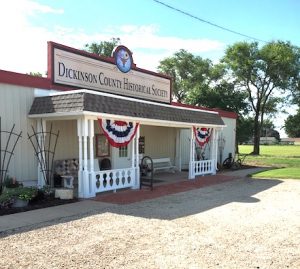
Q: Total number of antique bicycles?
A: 1